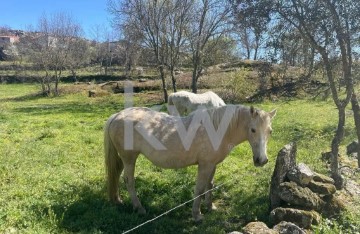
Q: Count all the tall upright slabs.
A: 1